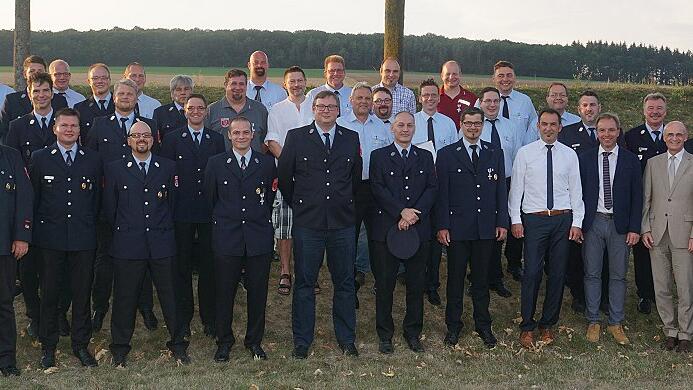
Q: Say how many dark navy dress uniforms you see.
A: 15